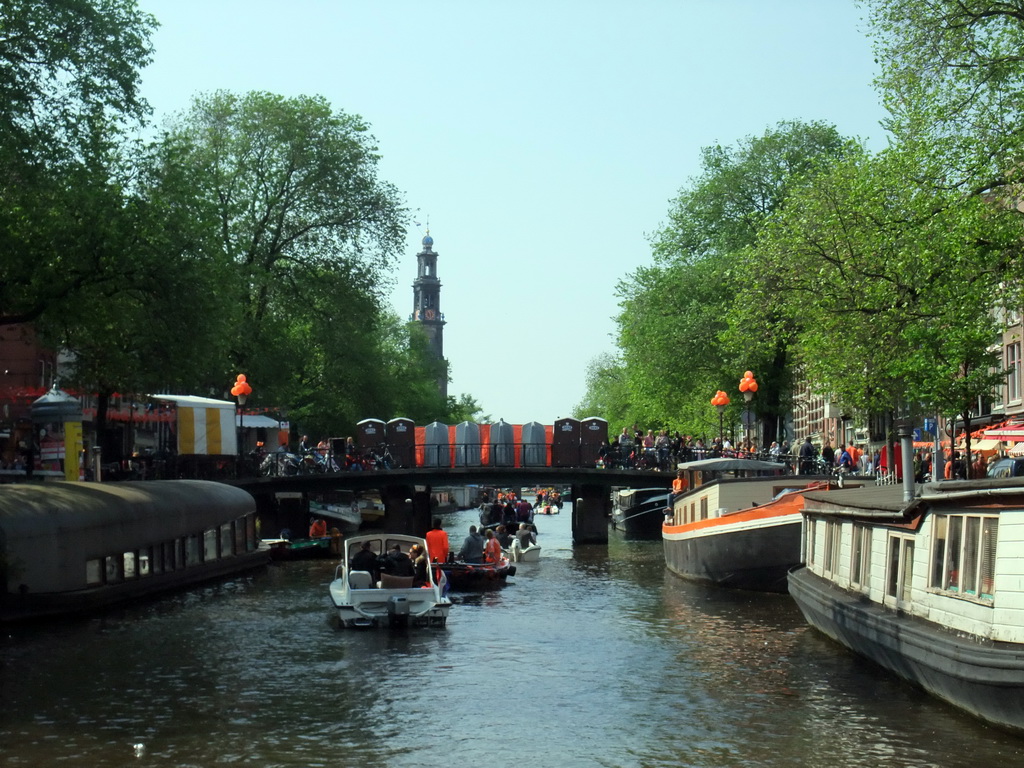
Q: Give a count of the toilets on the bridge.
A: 8